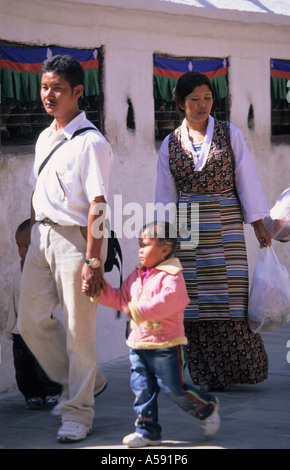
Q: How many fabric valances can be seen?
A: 3